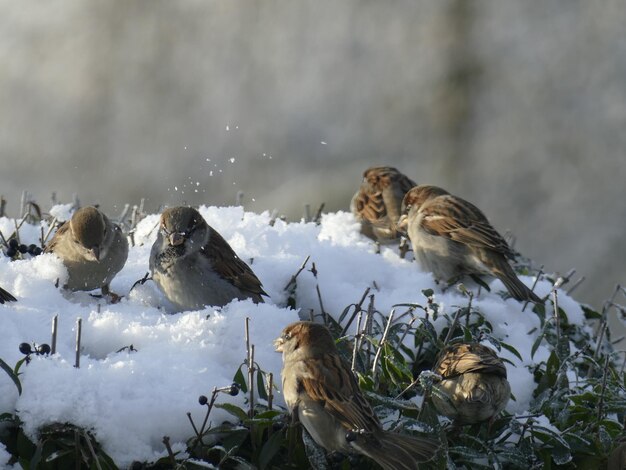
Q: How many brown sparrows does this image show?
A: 6